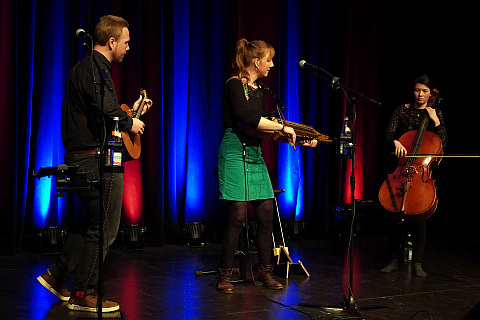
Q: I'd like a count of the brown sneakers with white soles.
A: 2